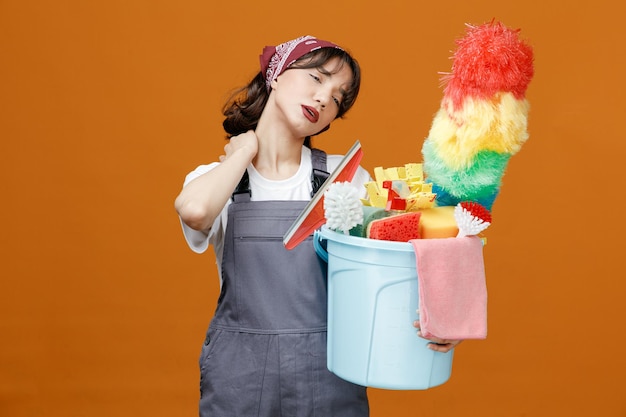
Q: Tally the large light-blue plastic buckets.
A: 1